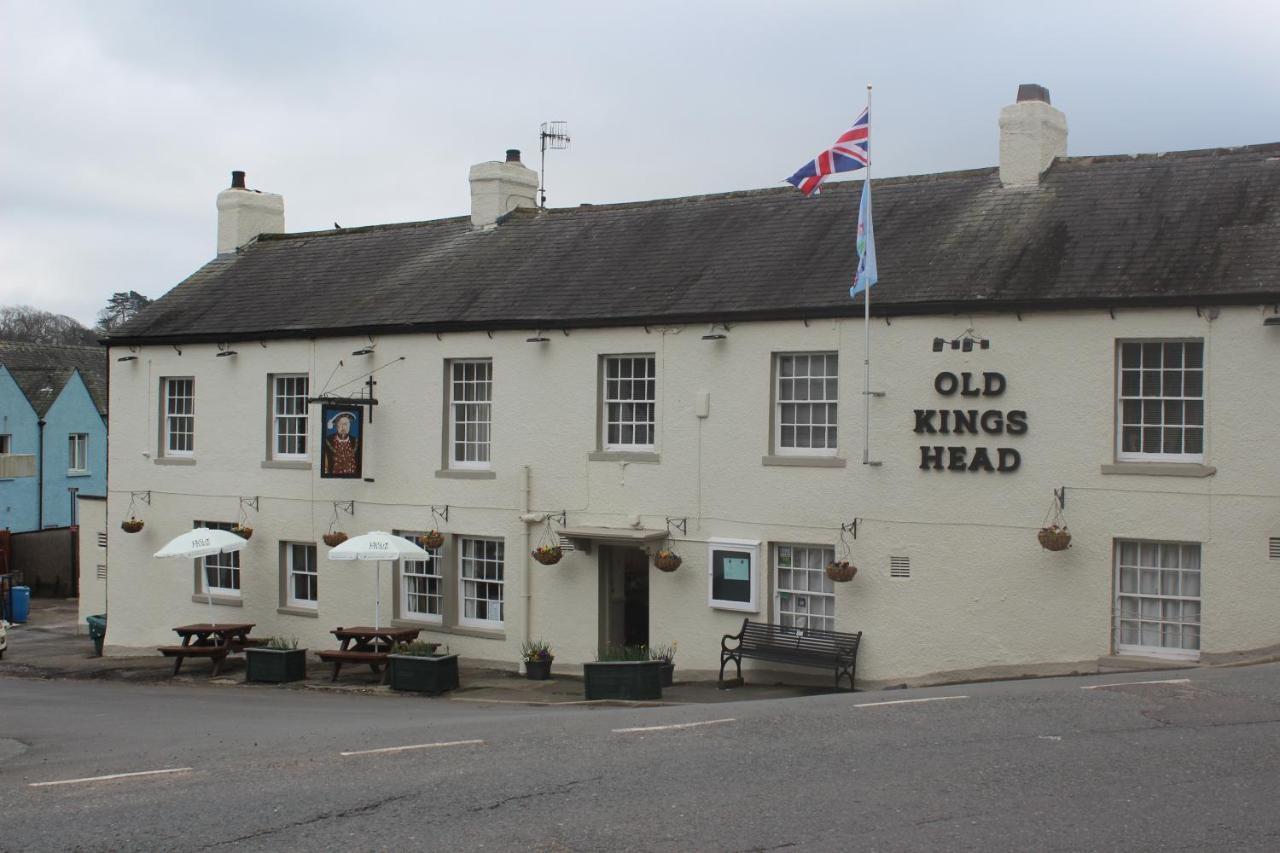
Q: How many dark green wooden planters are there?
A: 3